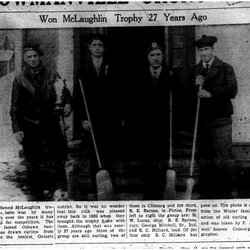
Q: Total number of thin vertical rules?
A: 3